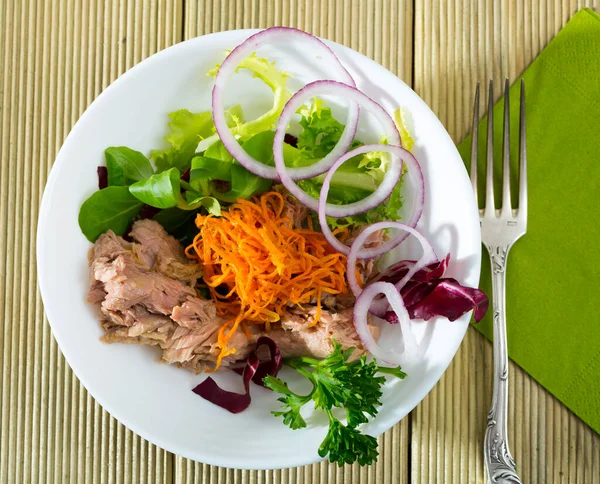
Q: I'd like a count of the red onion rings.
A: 5